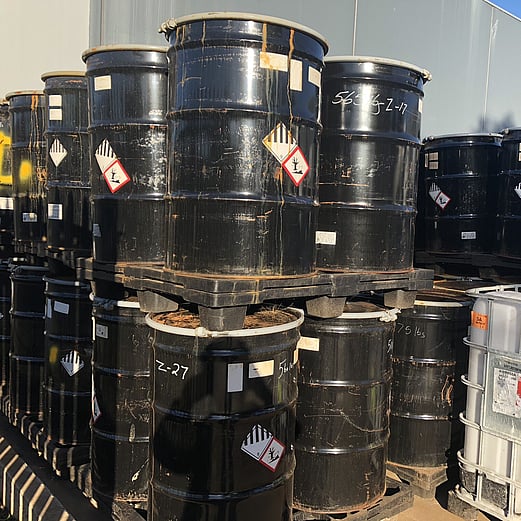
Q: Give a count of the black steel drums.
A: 15